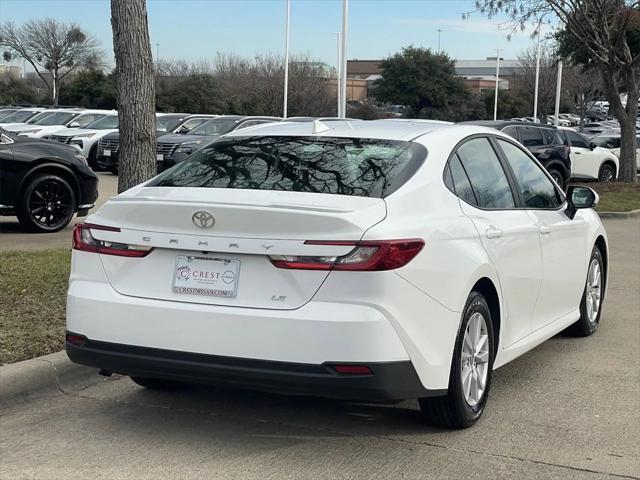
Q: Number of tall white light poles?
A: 6